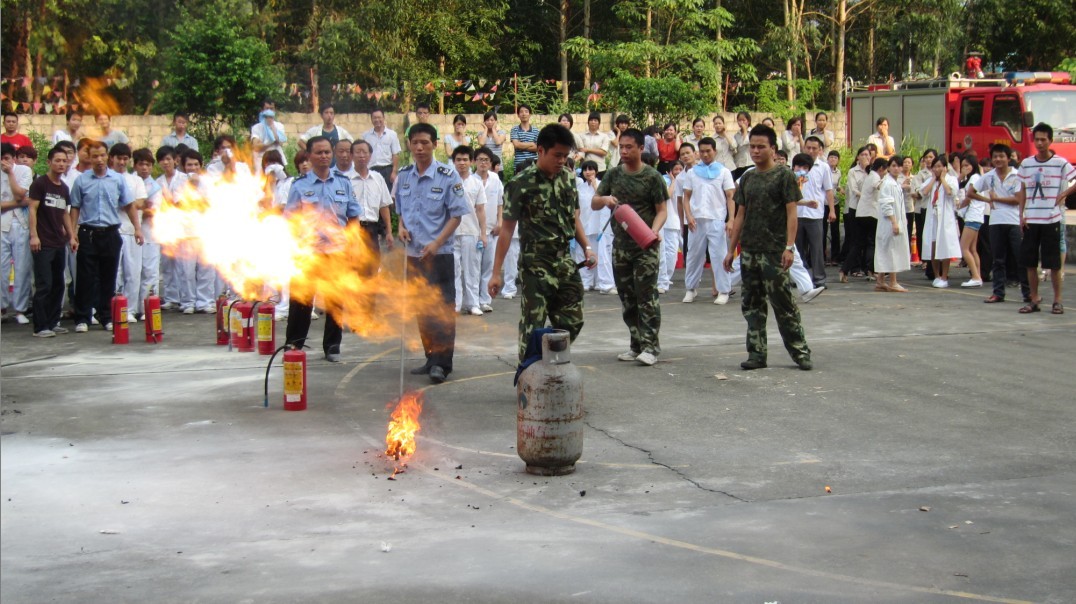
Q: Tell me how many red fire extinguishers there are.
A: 8